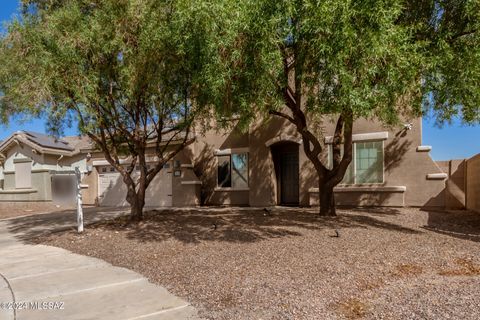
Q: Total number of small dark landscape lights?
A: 3